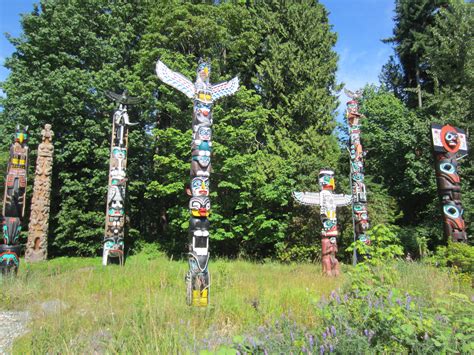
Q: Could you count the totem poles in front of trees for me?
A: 7